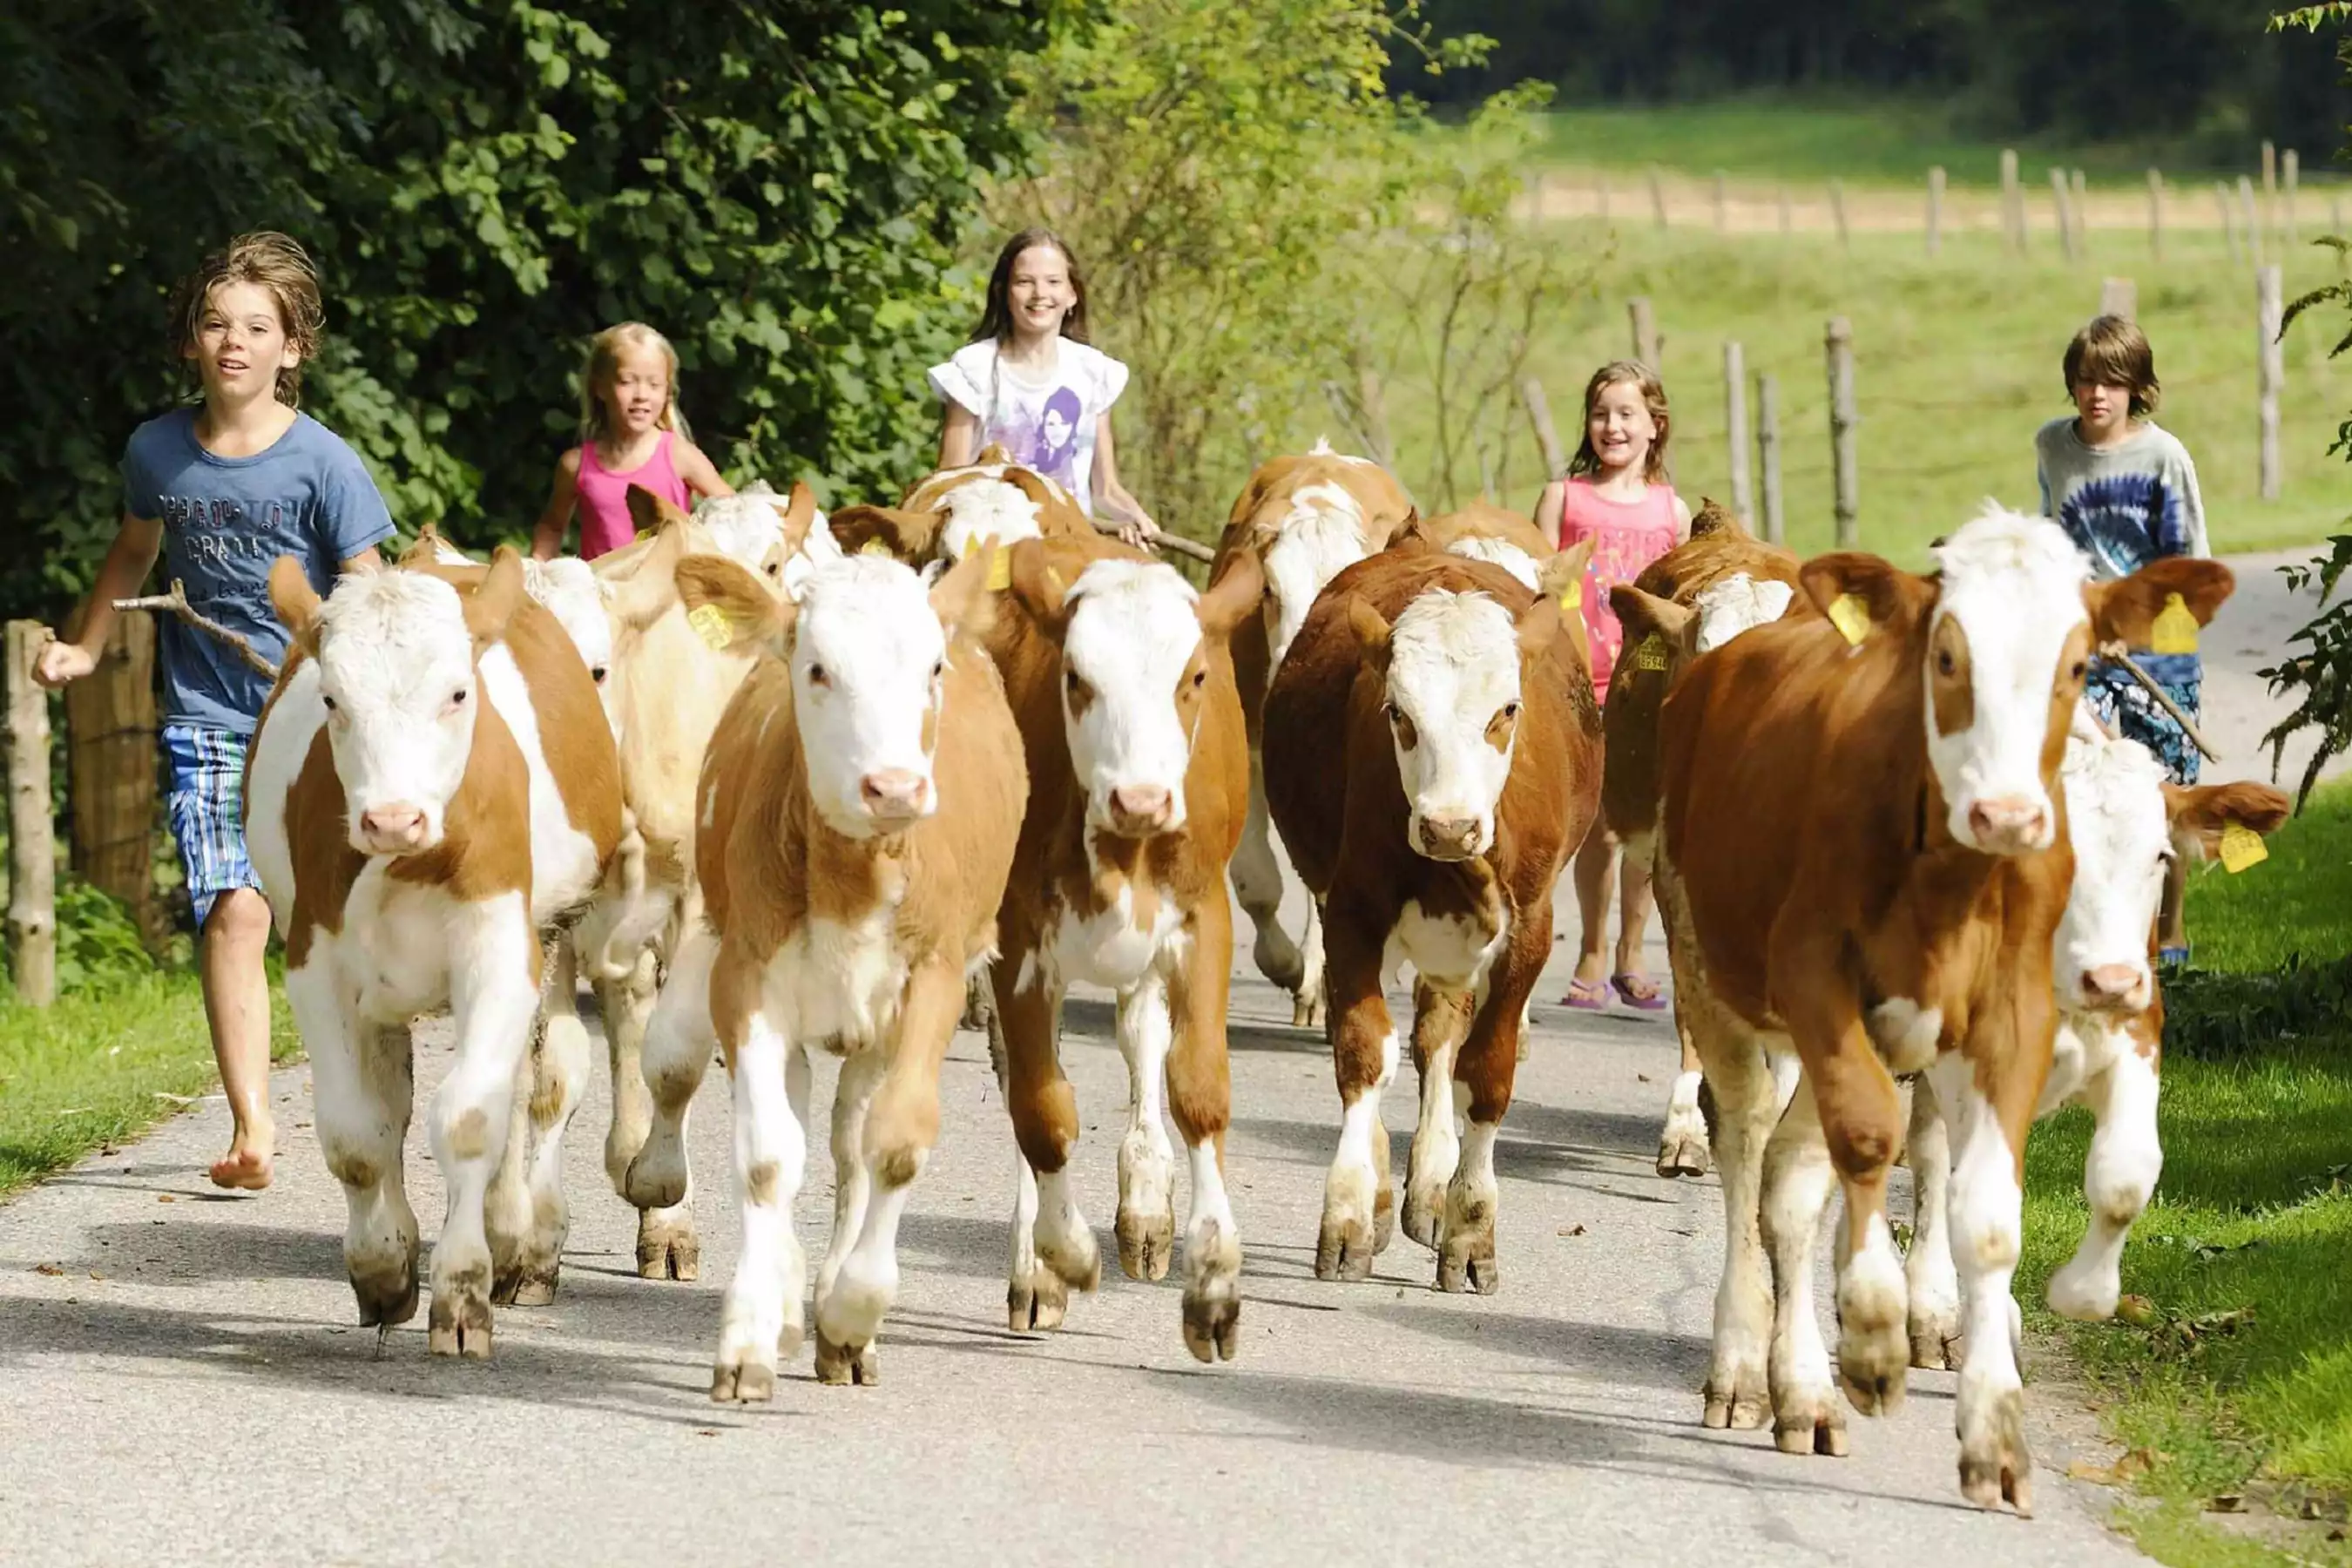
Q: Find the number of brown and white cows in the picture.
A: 12